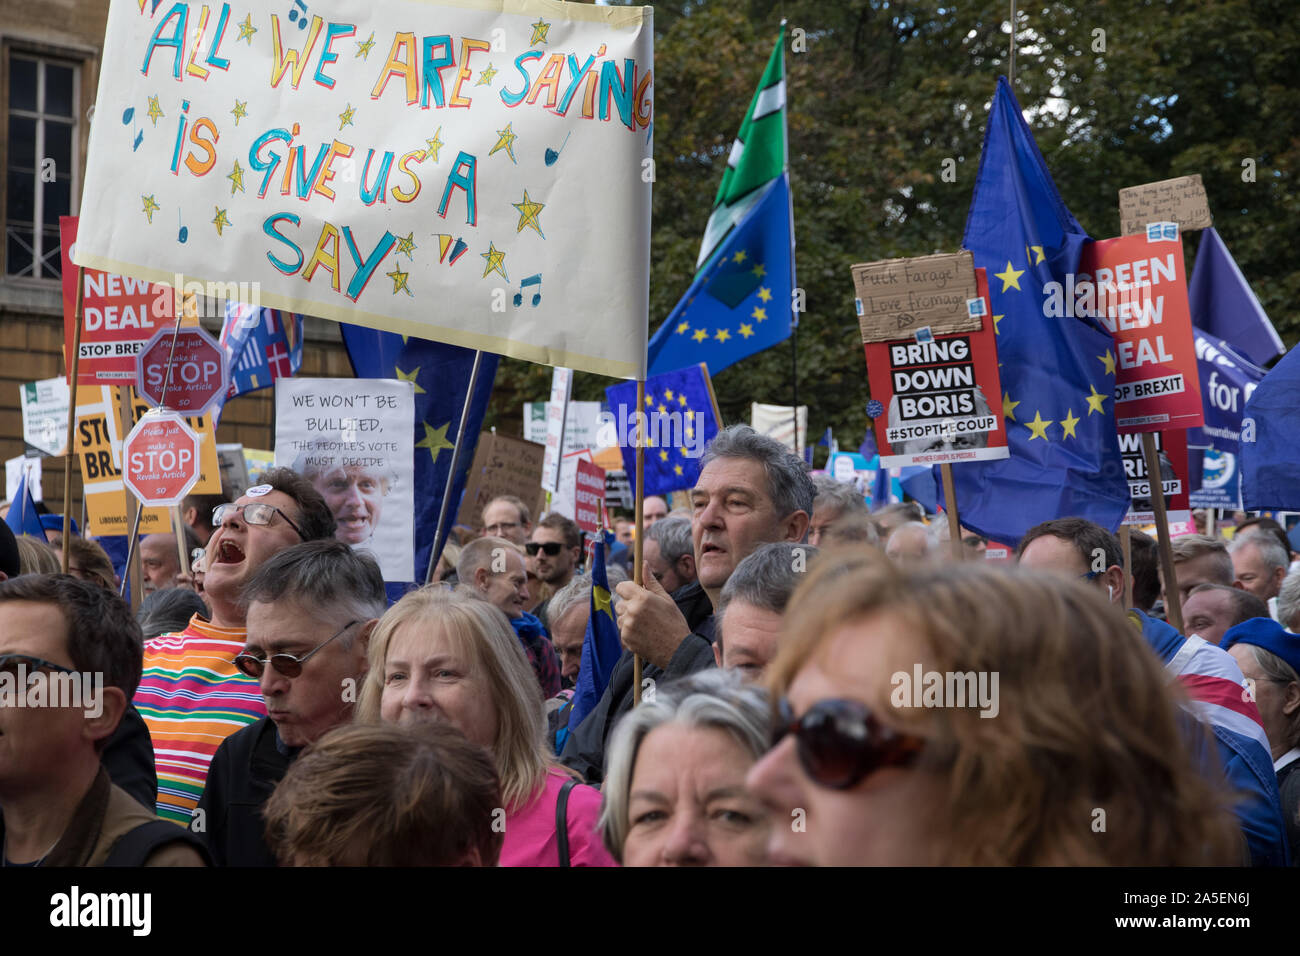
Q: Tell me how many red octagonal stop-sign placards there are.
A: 2